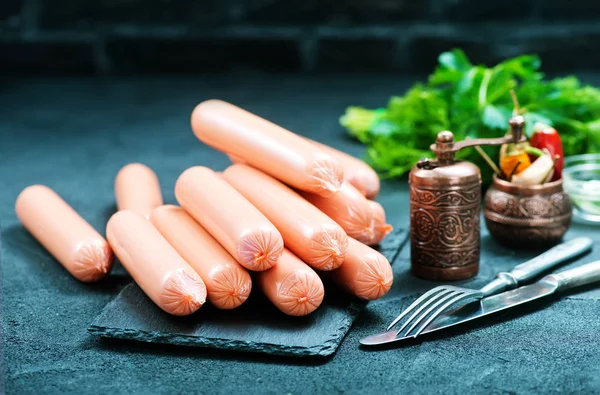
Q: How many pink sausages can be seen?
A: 12